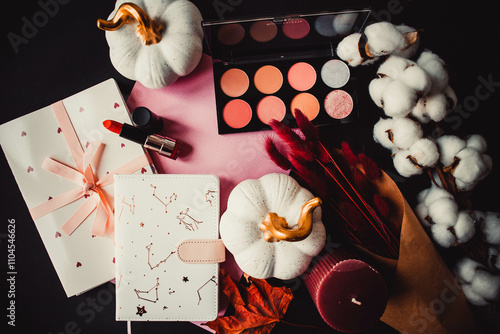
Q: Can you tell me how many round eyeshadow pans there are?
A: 8